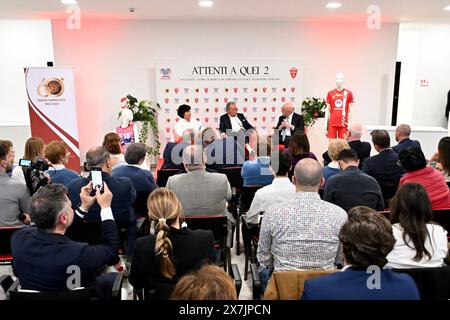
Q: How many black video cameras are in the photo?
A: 1